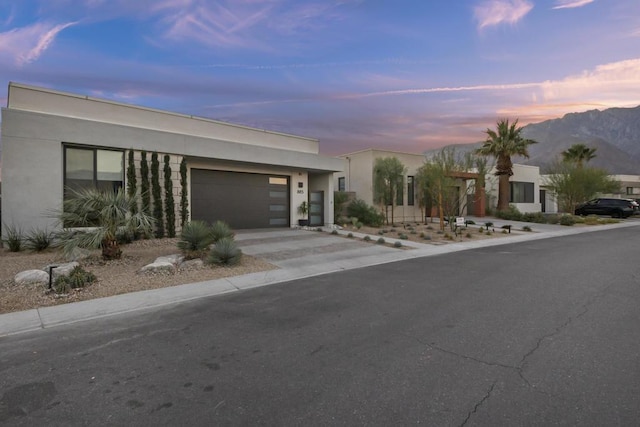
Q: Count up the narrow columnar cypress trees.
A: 5